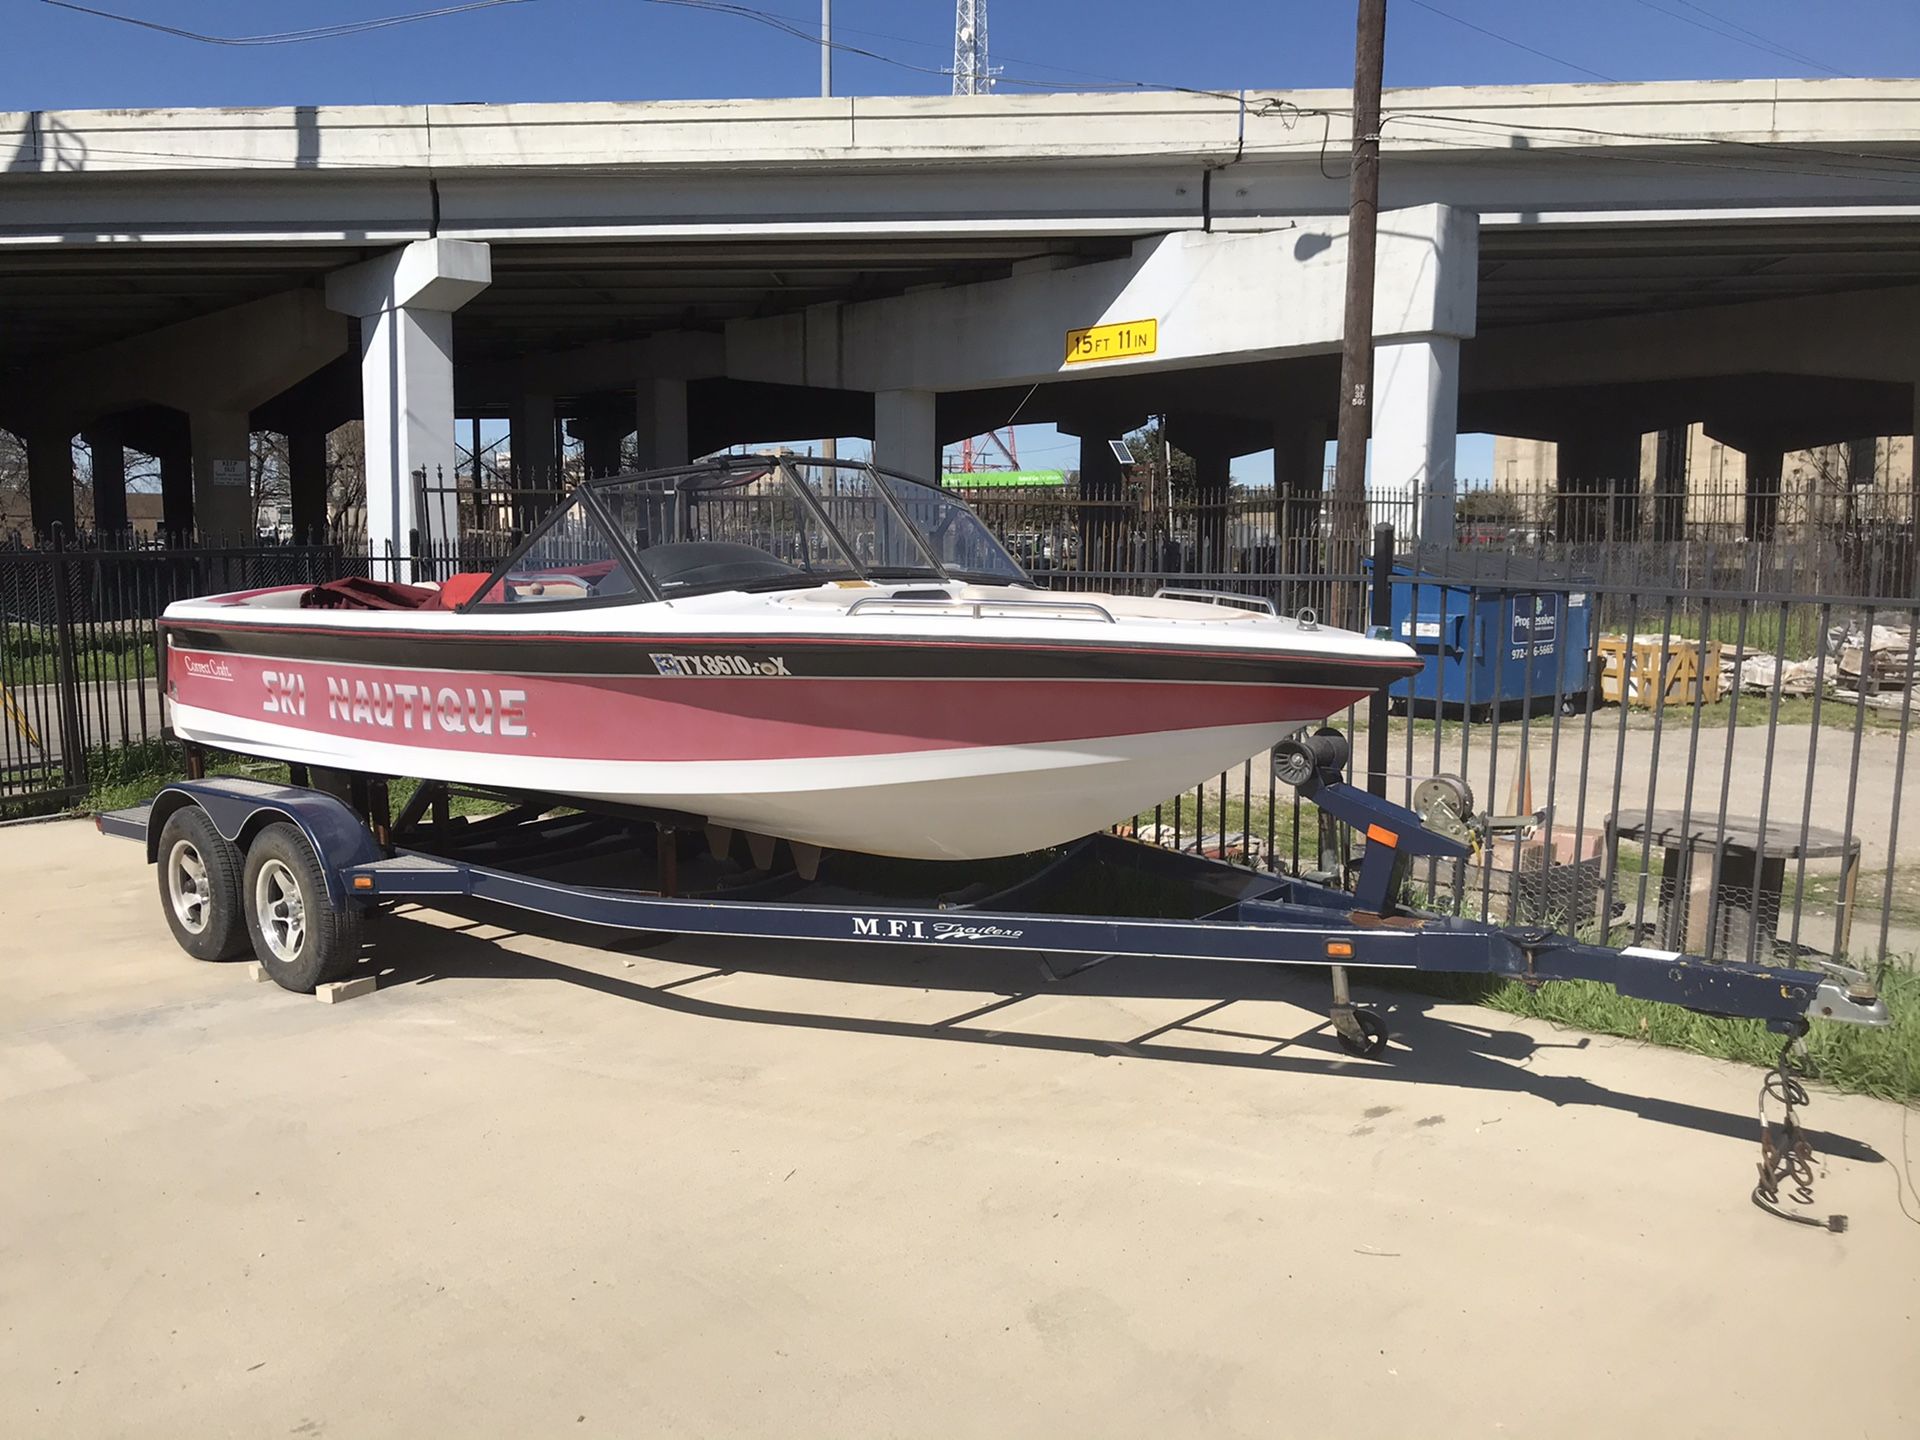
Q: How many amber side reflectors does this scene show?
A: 3